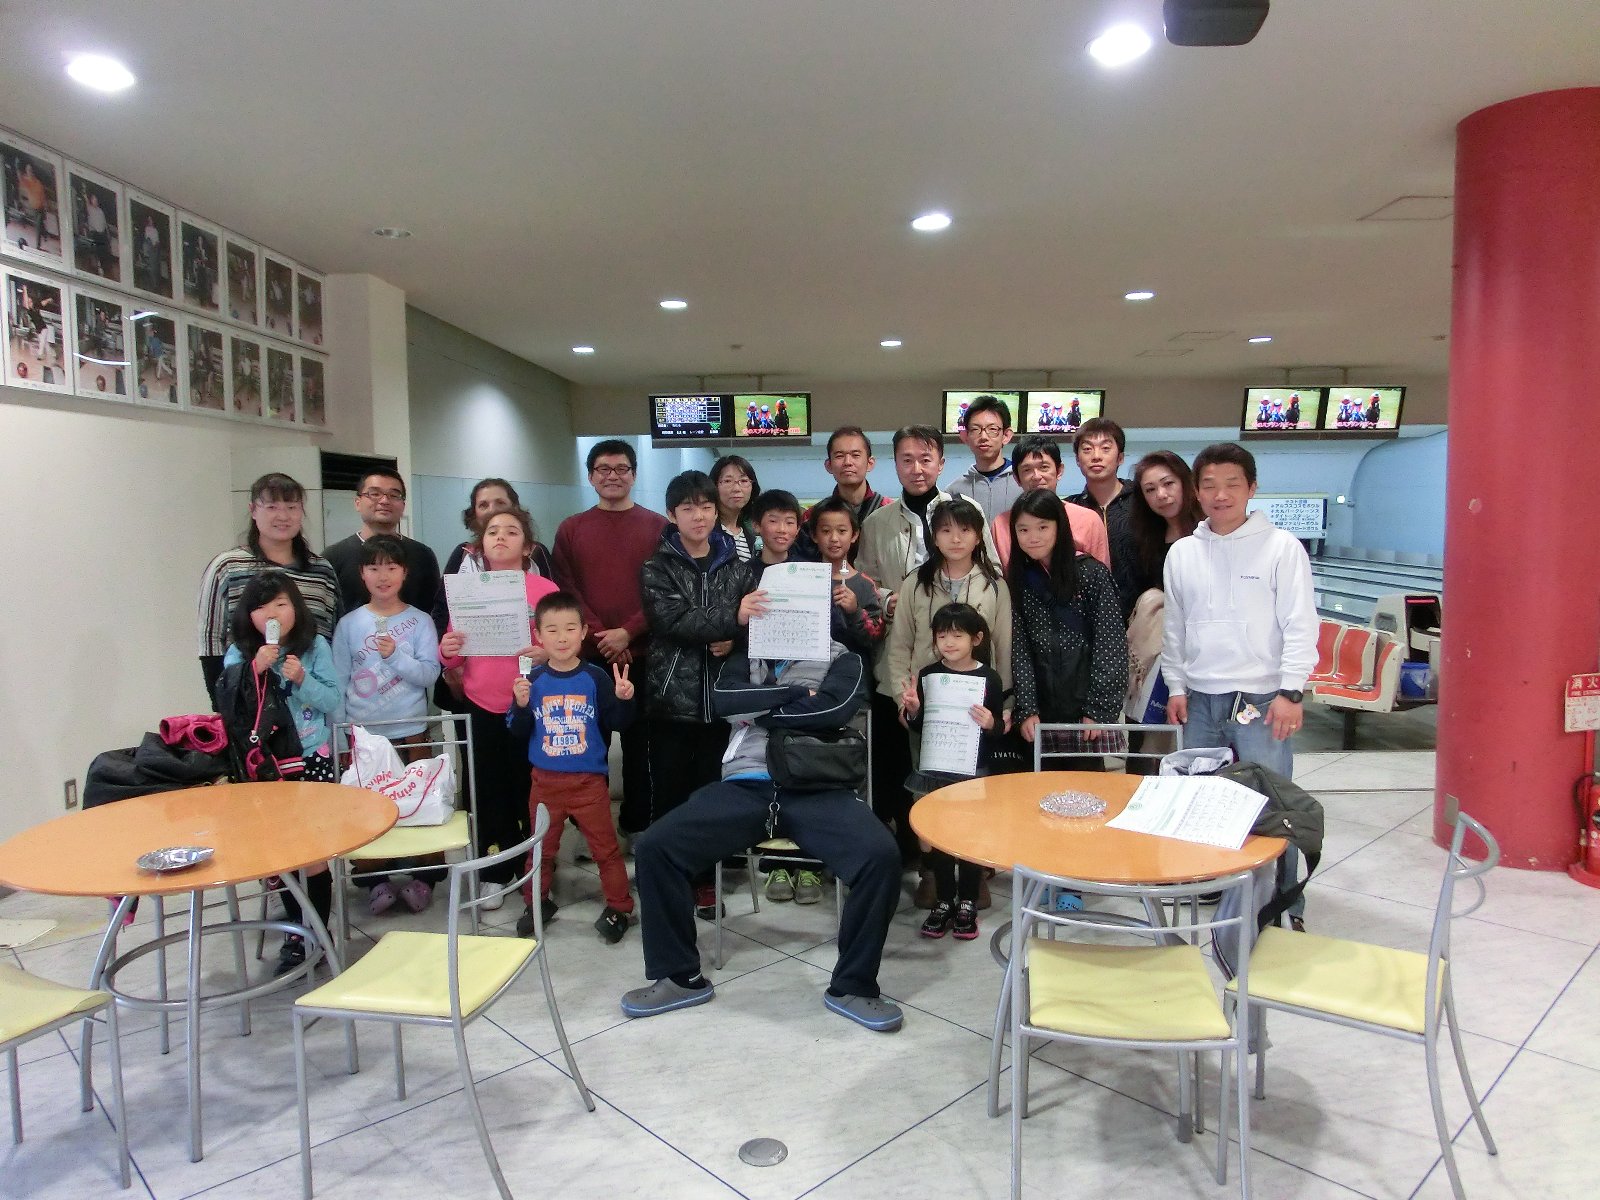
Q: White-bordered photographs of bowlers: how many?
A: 14